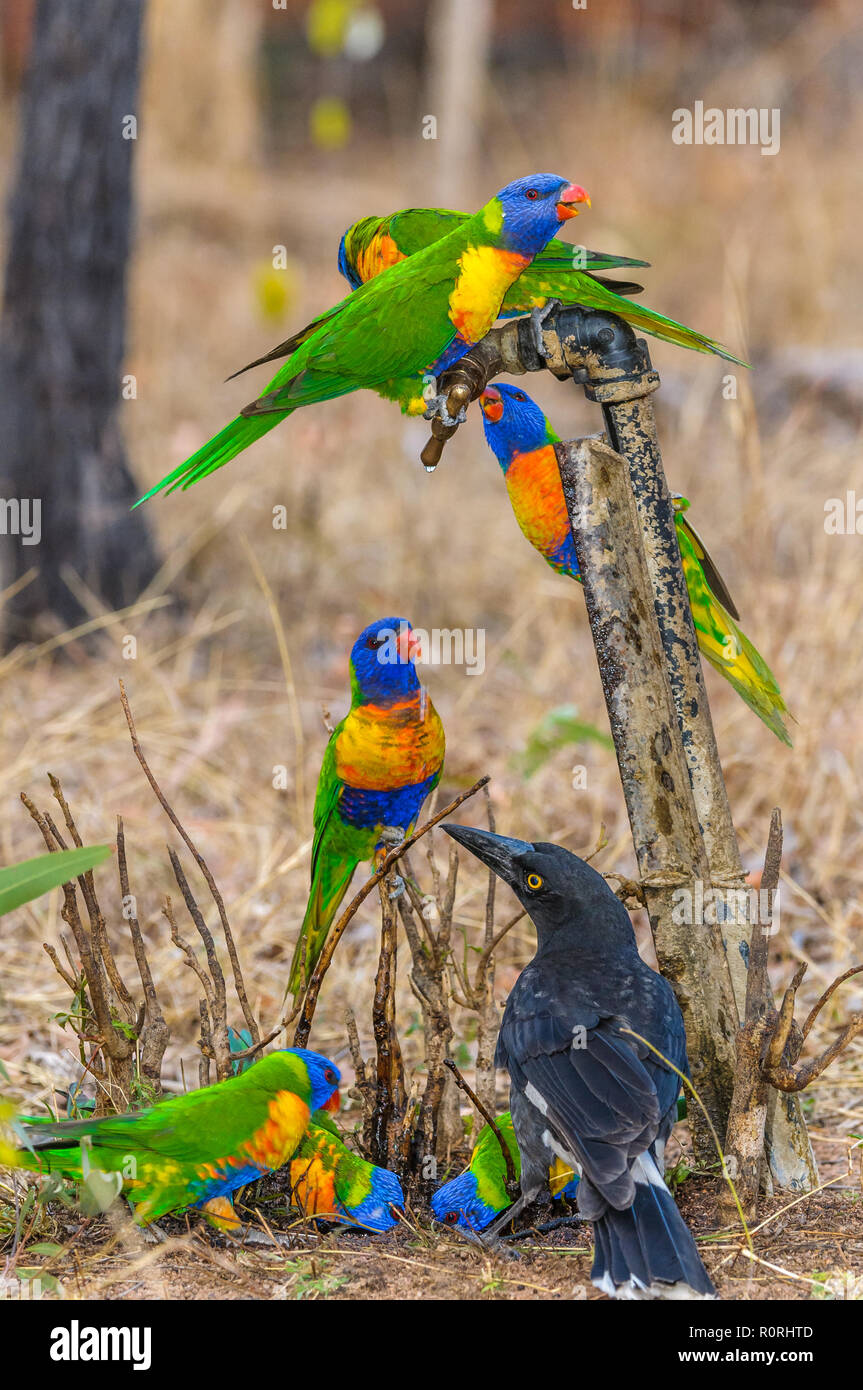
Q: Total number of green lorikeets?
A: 7